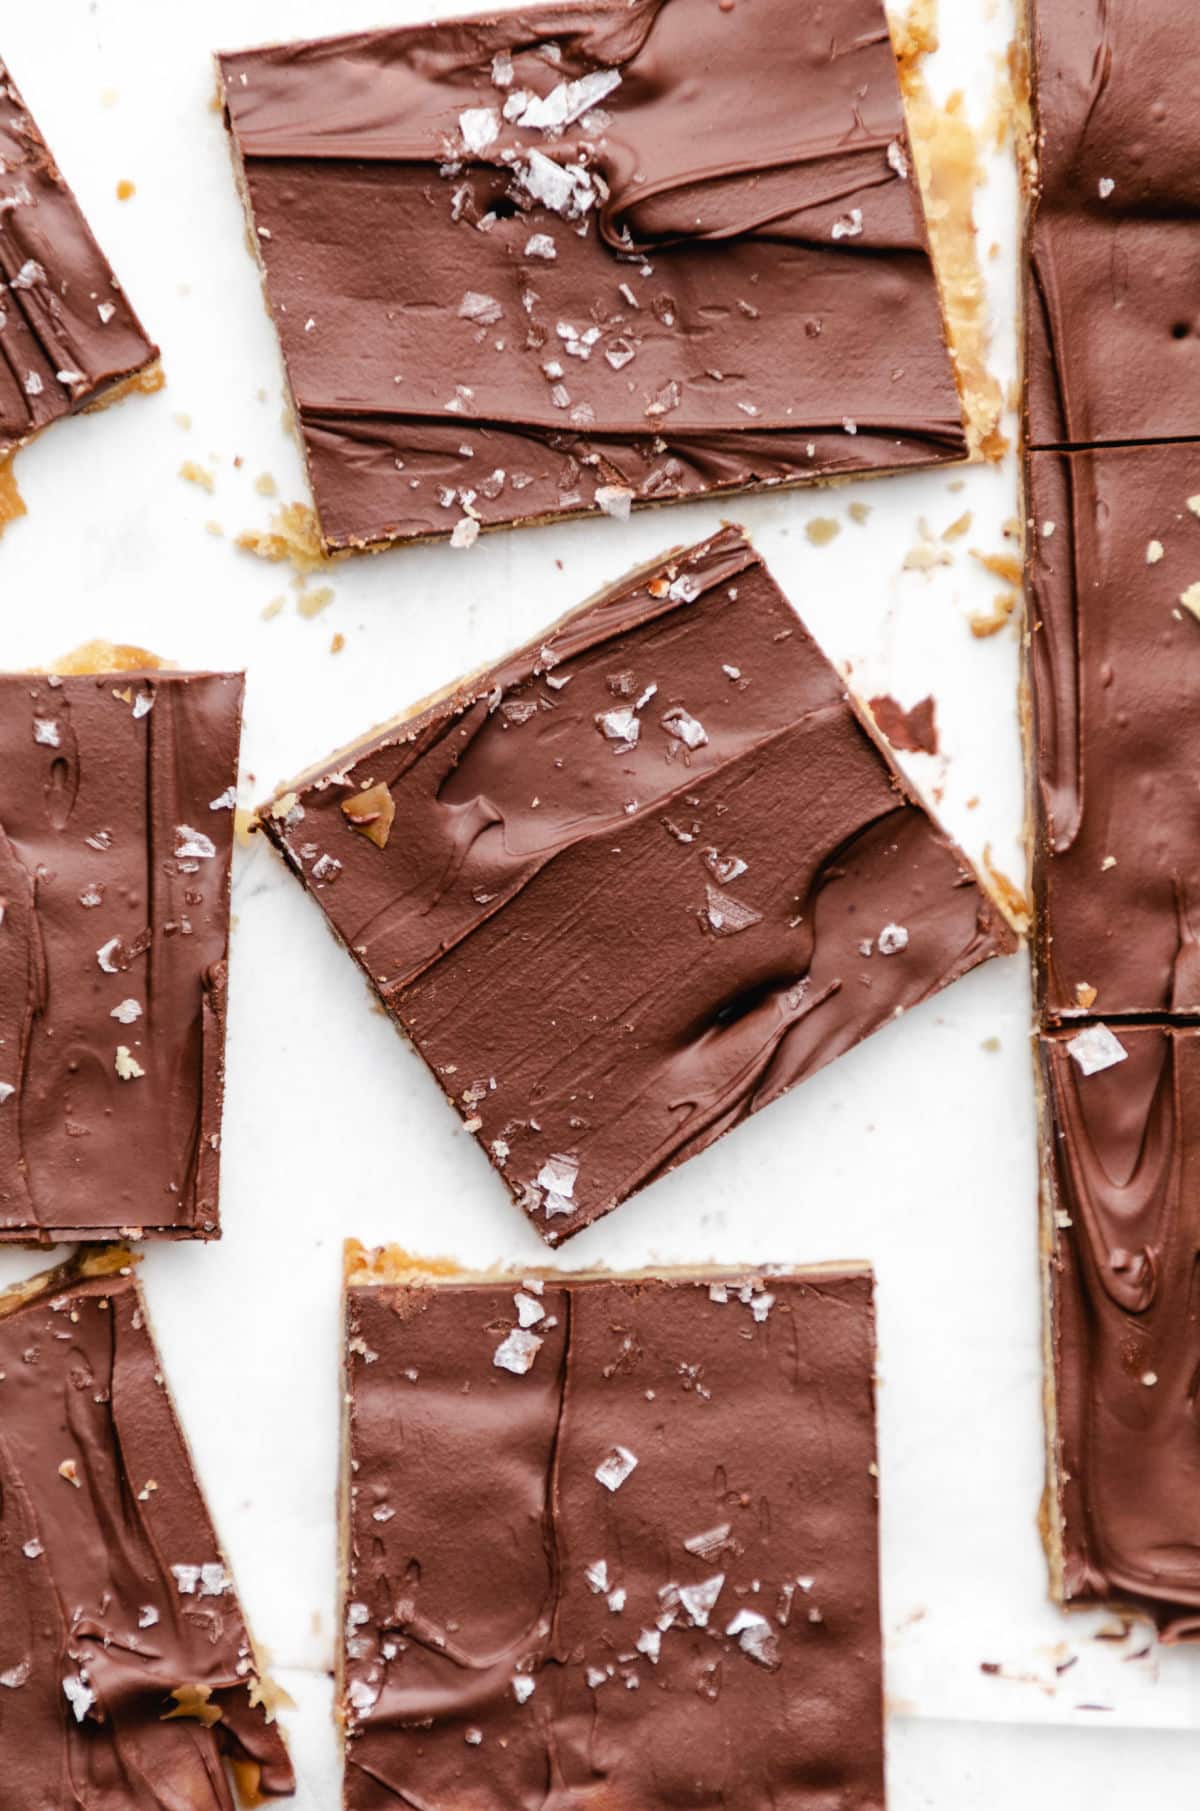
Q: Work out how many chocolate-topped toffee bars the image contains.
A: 9